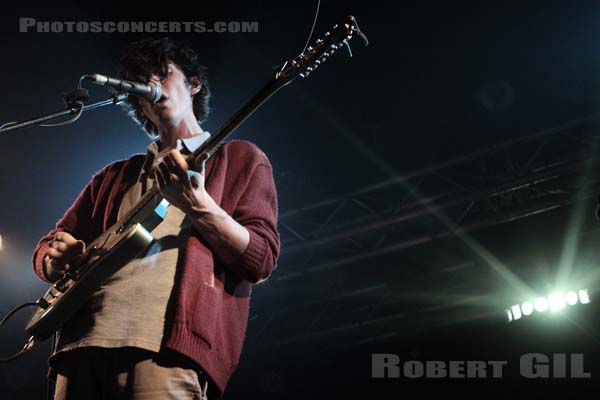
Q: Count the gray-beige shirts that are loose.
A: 1